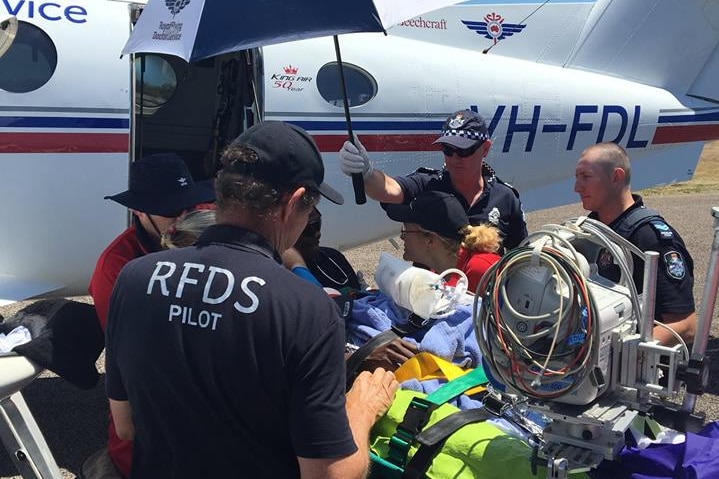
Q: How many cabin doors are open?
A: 1